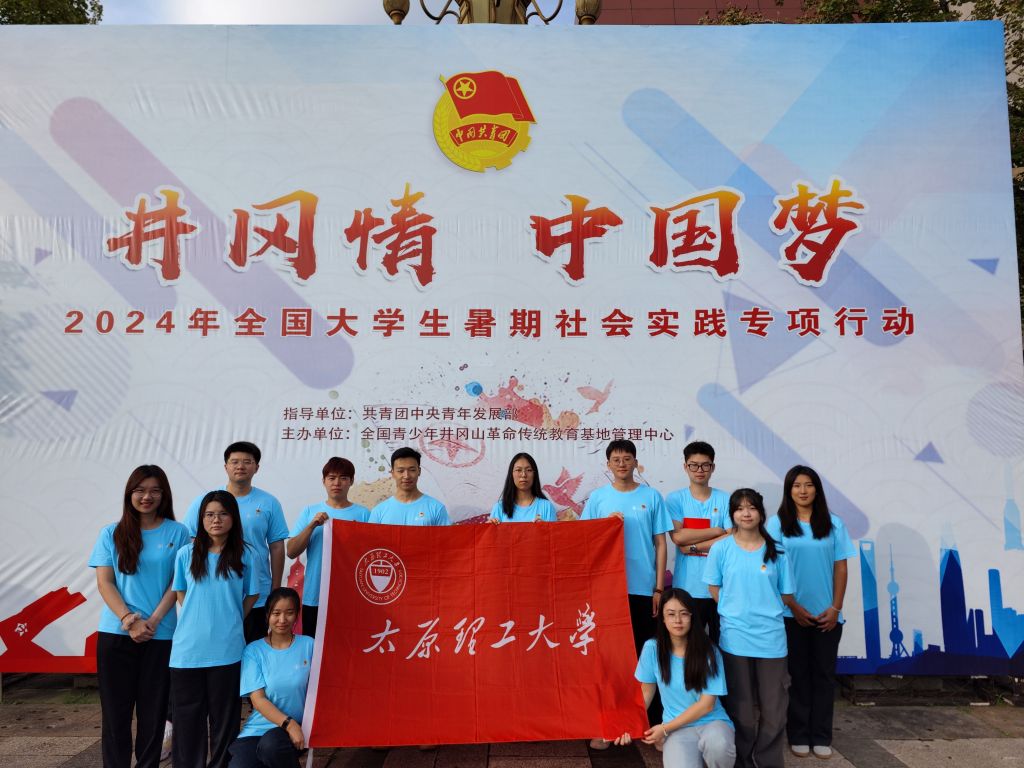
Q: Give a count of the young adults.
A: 12